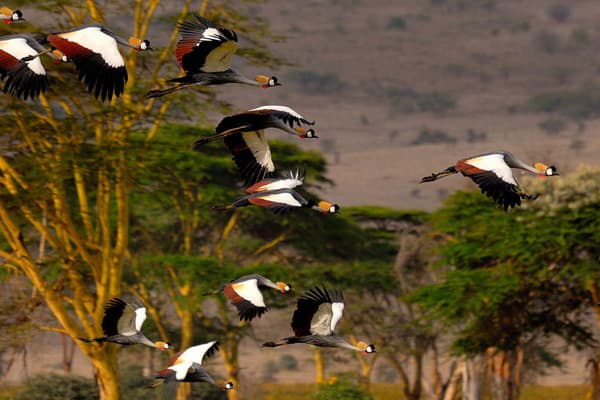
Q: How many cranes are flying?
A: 11